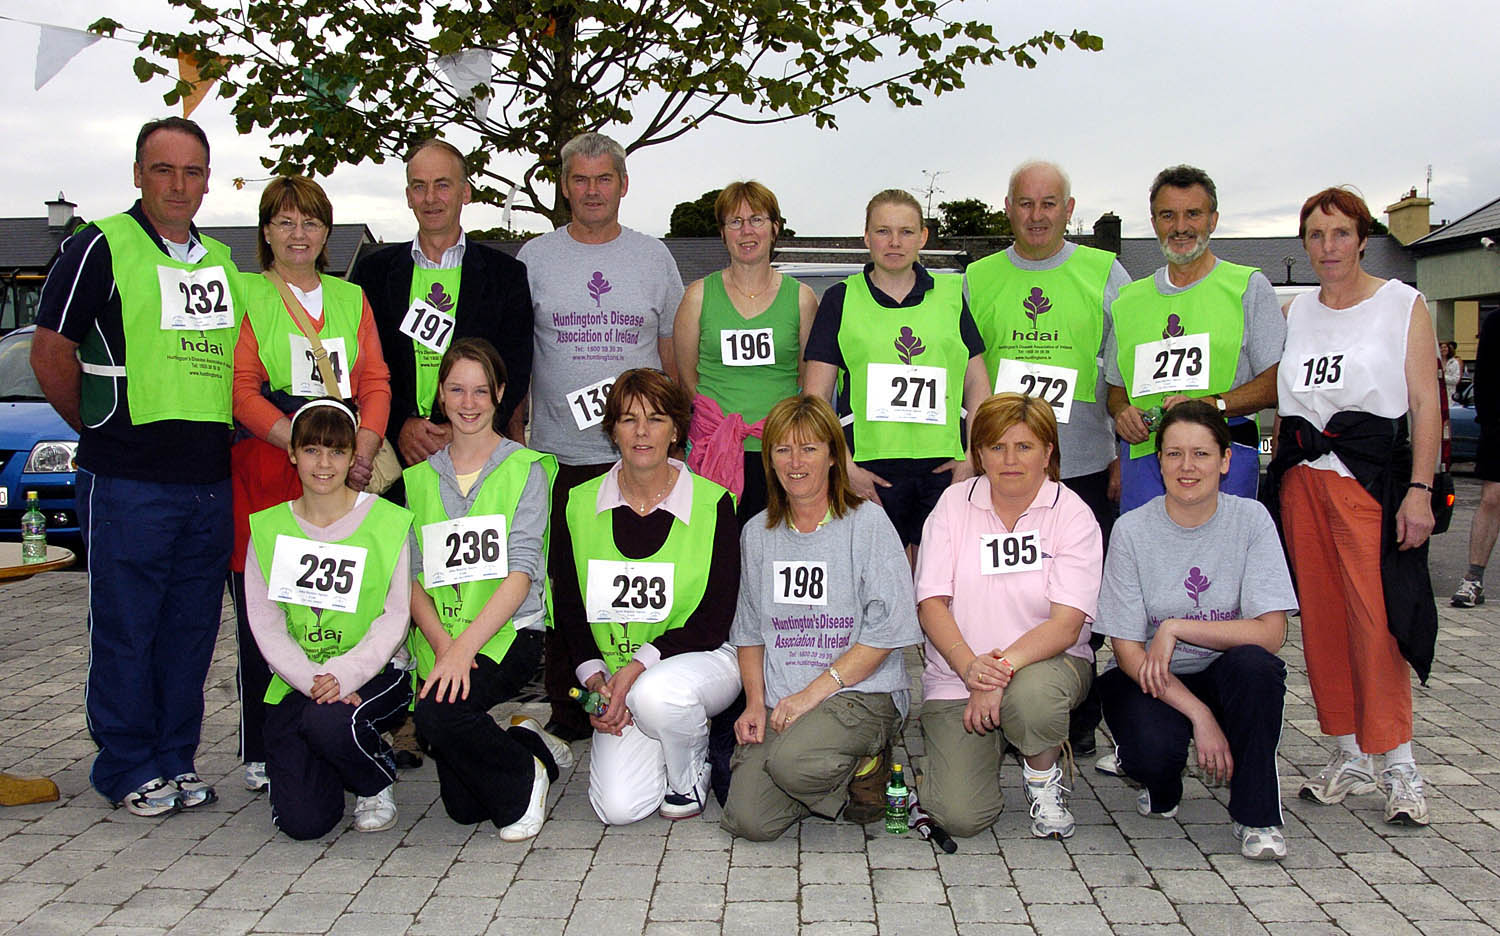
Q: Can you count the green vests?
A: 9